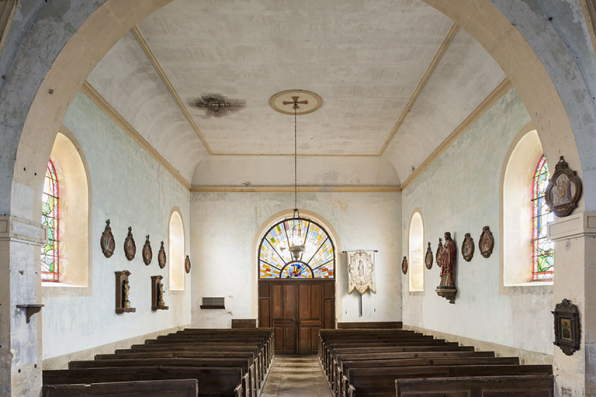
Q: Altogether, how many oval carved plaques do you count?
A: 11